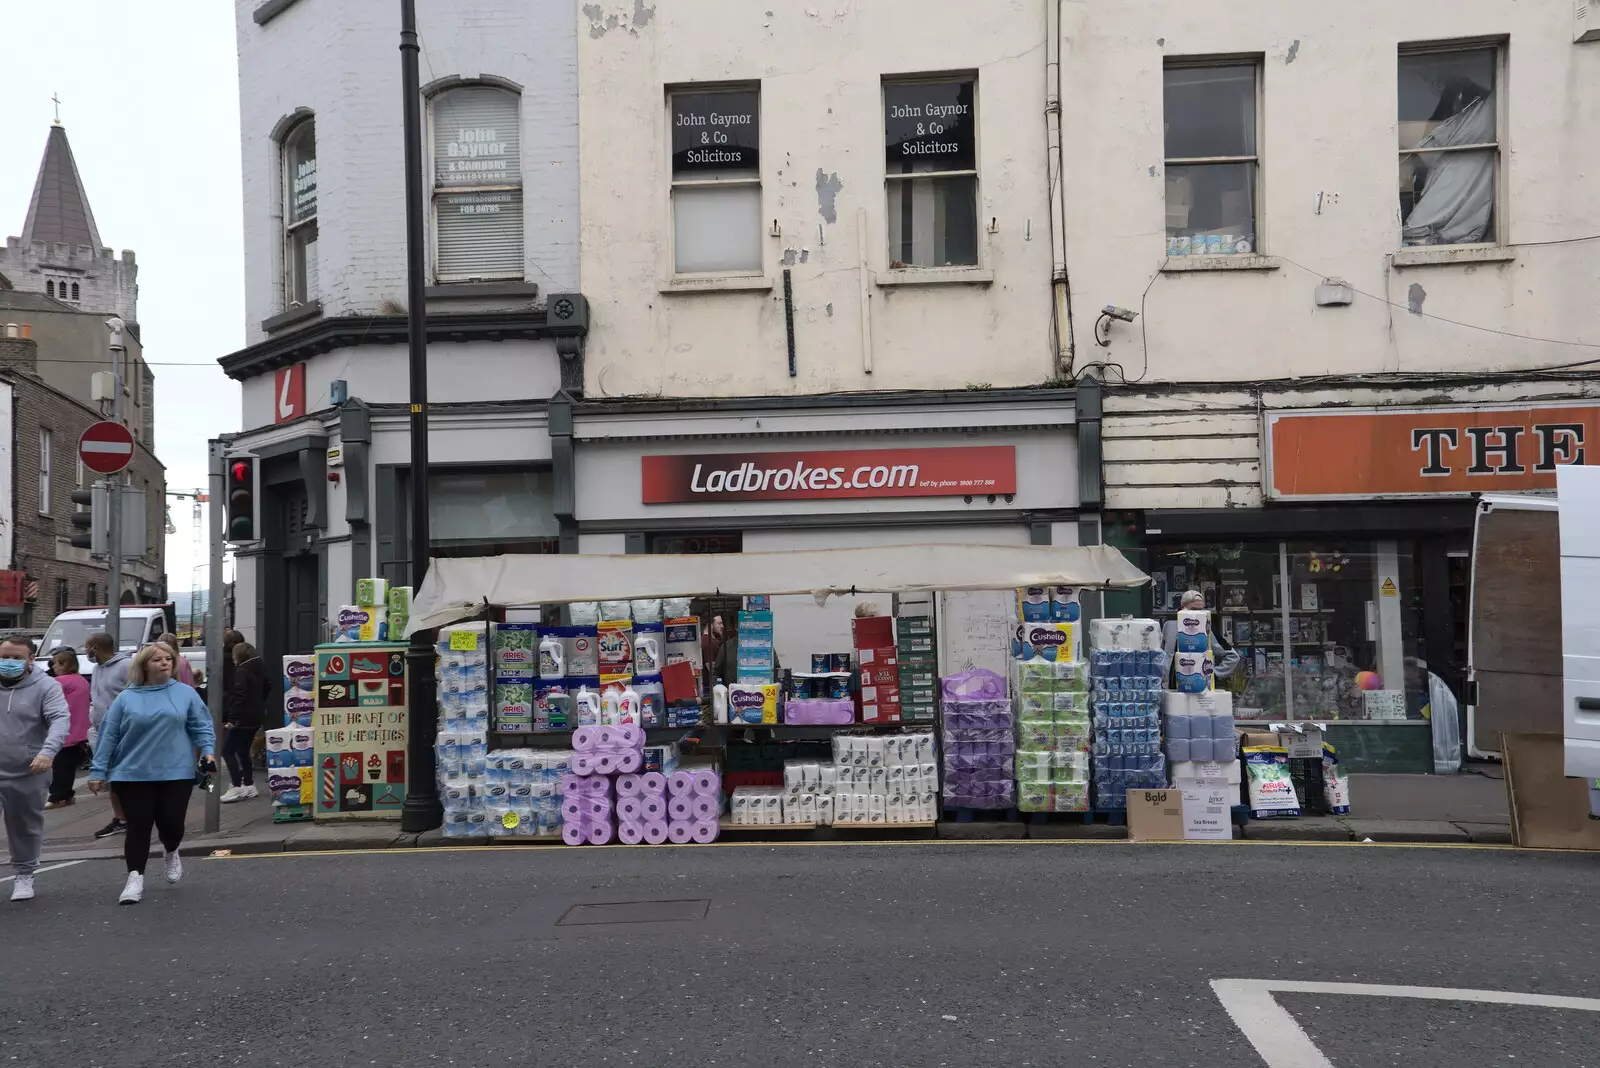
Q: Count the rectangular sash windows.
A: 4